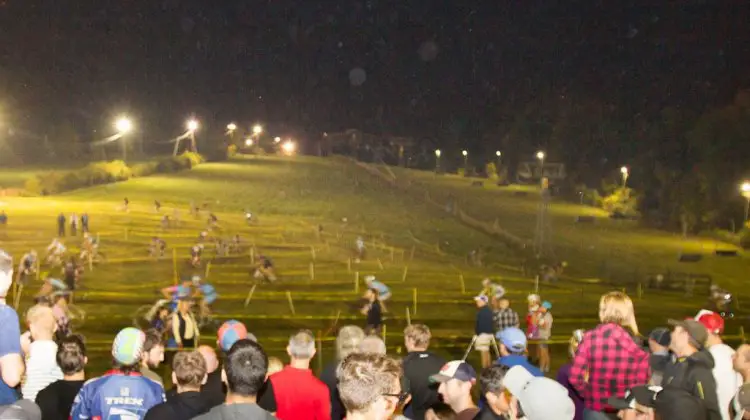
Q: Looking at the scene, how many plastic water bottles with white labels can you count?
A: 0